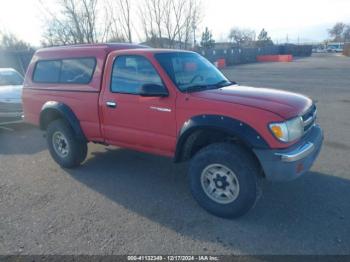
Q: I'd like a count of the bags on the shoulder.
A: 0